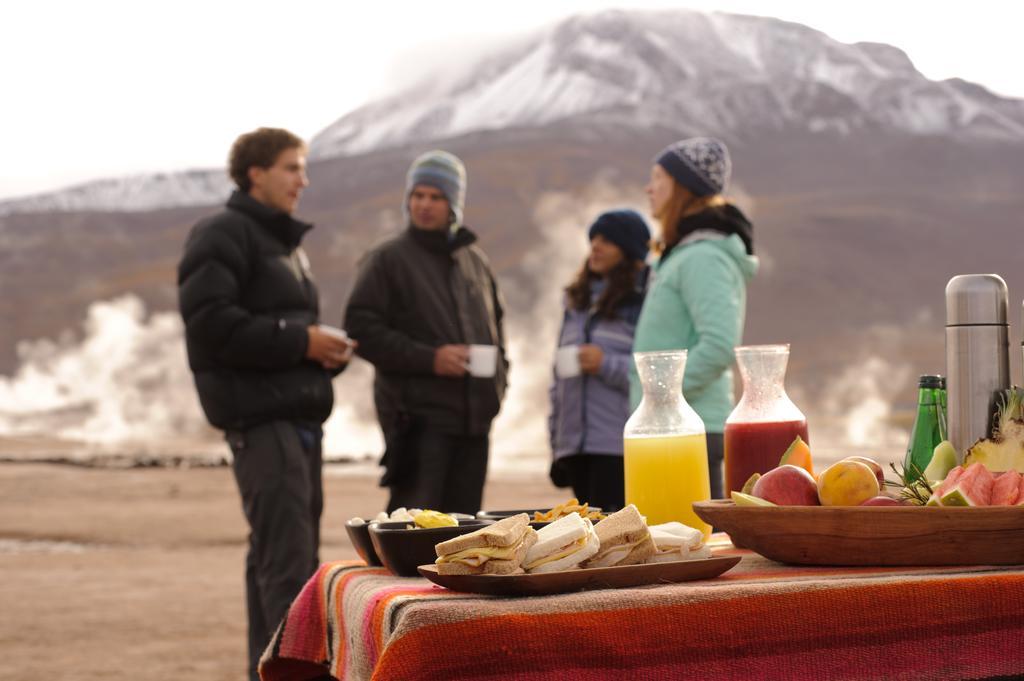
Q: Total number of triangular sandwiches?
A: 4